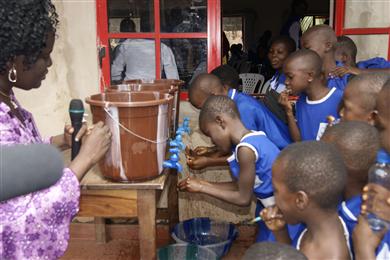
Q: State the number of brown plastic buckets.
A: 3